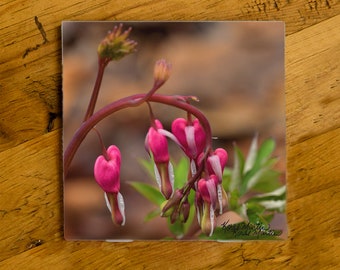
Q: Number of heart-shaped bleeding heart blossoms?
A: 5